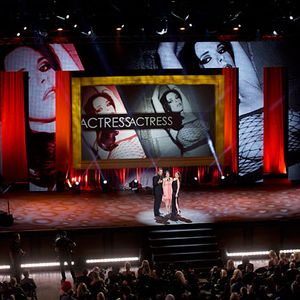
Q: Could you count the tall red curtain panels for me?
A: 4